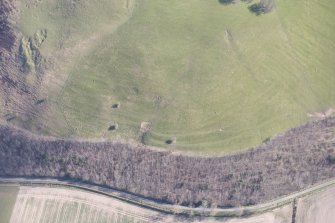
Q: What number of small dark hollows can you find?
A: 3